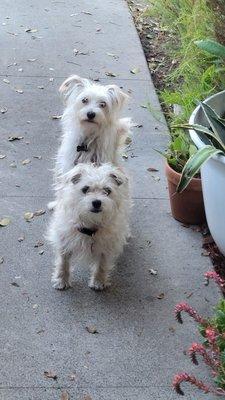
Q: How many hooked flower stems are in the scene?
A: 4